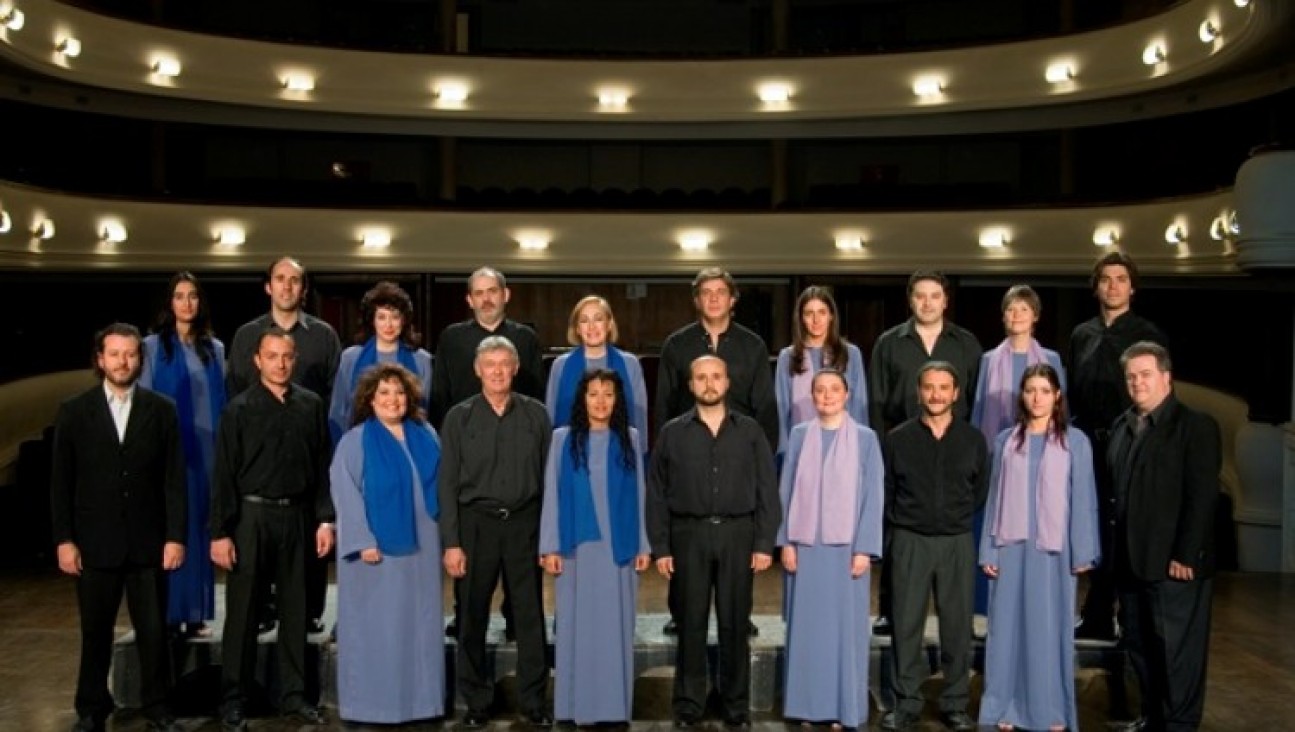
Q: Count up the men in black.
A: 11